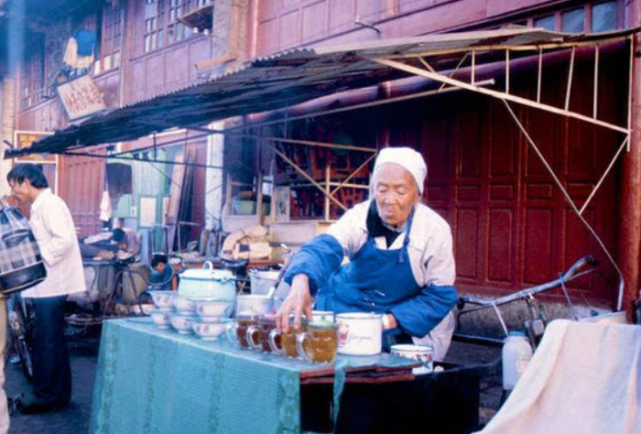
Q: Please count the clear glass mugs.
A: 4